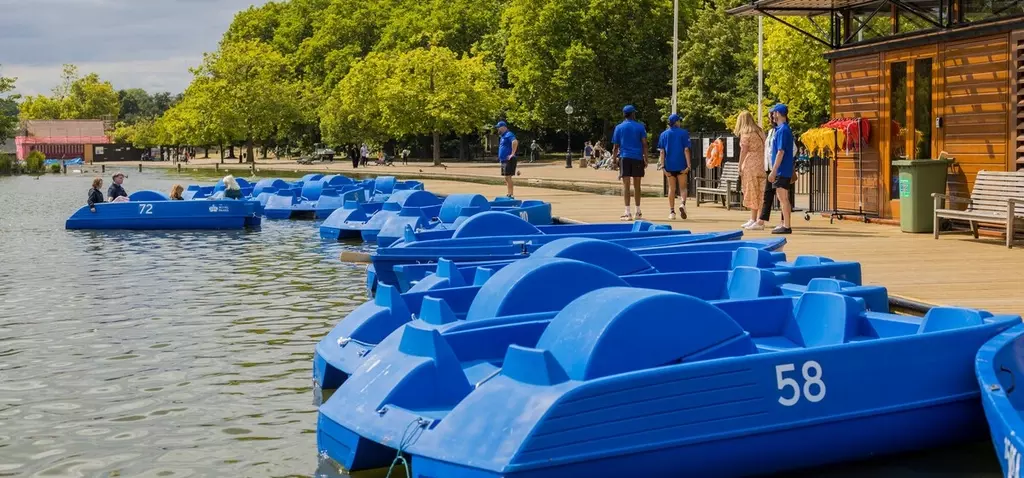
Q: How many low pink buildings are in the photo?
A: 1